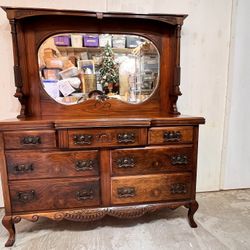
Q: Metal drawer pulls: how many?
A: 12